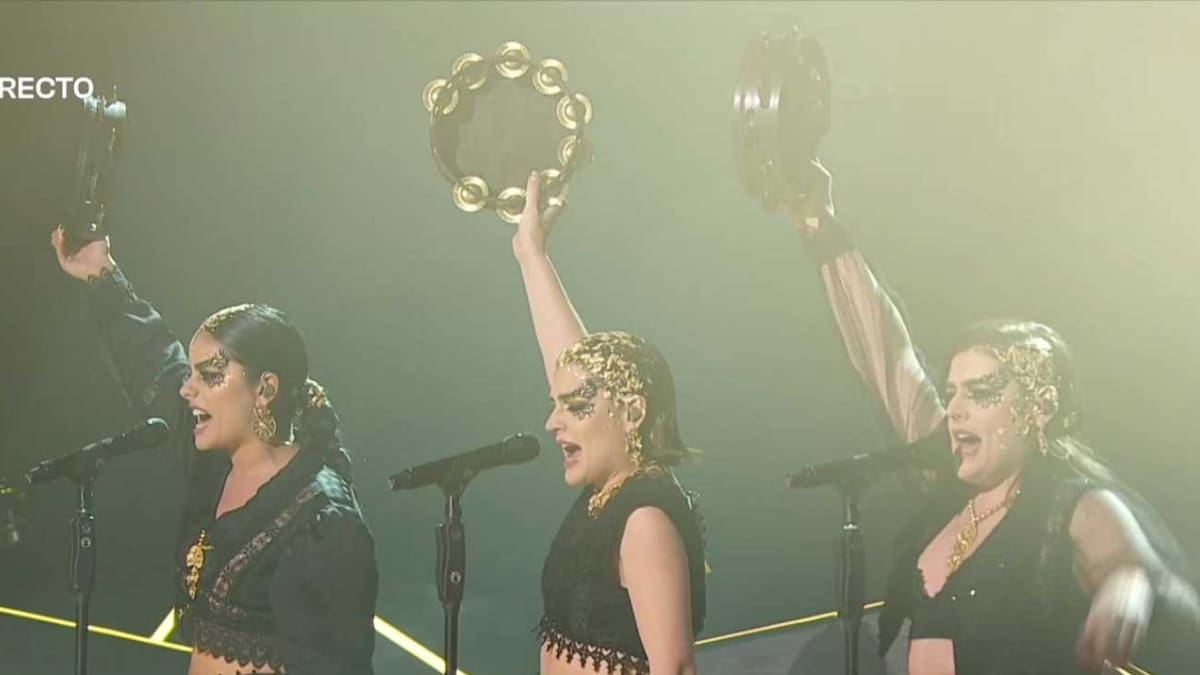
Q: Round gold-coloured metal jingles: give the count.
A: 9